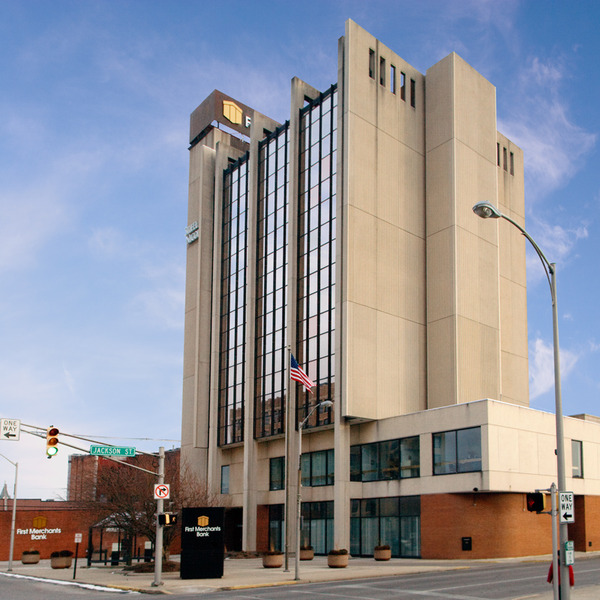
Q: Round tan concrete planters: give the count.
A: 6